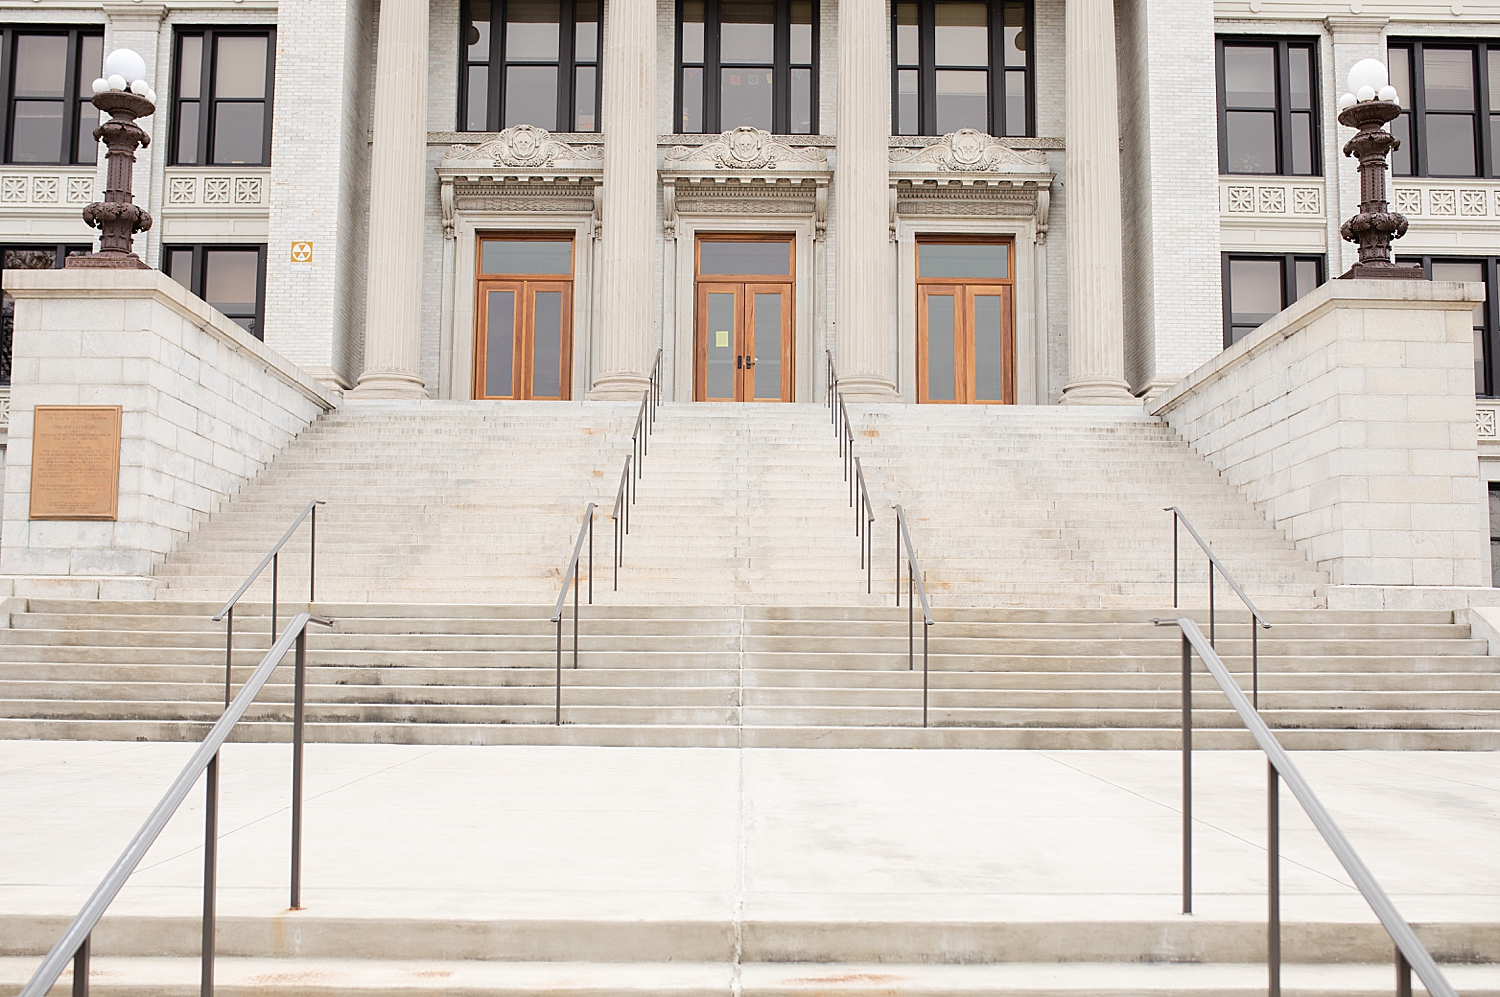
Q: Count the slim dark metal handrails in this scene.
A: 12